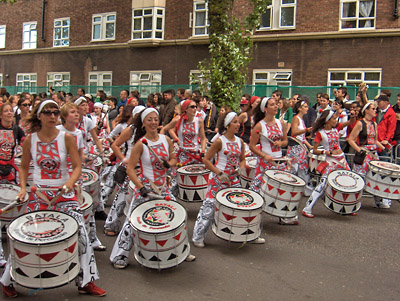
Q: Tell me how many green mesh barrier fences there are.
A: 1